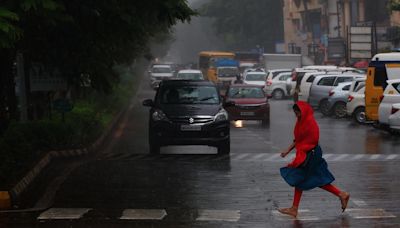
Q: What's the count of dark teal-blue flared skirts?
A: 1